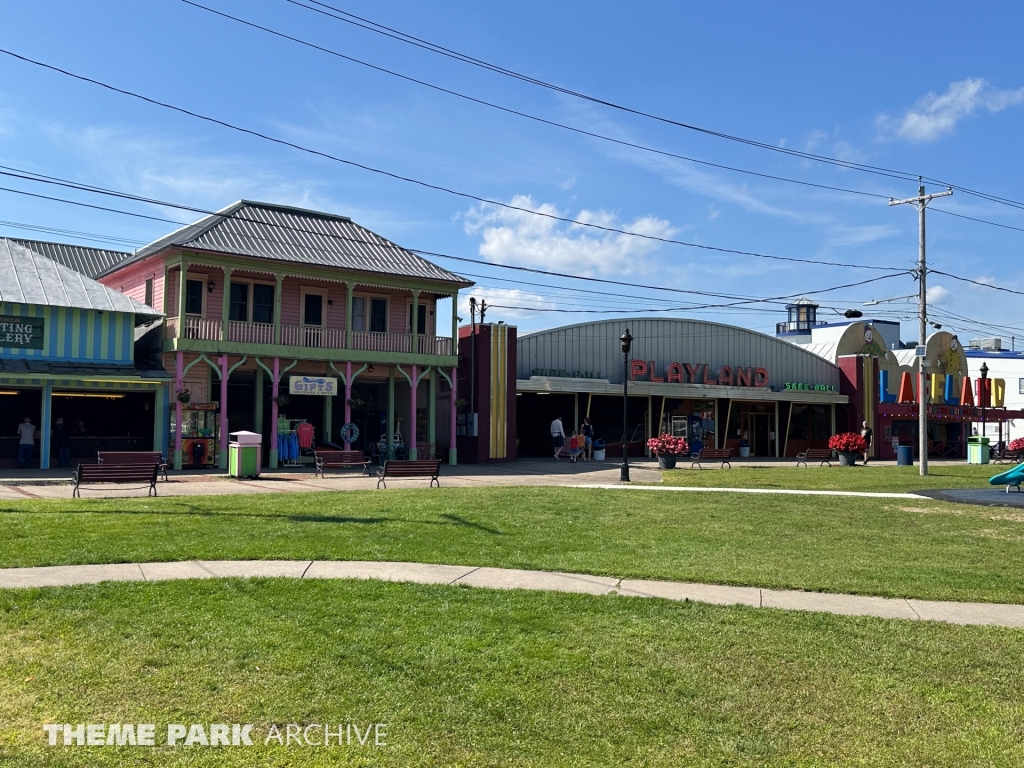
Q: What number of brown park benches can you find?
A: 7